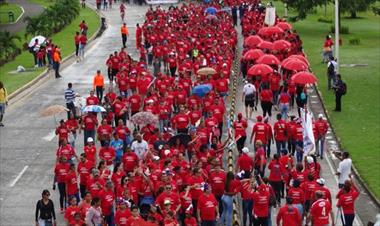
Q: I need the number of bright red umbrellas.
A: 12